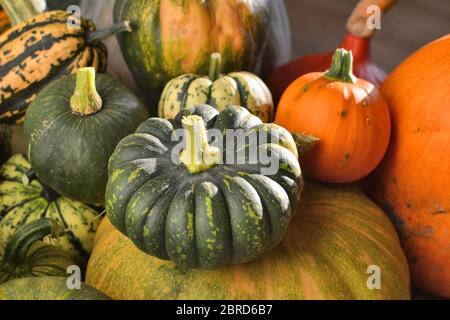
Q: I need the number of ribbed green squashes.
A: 1